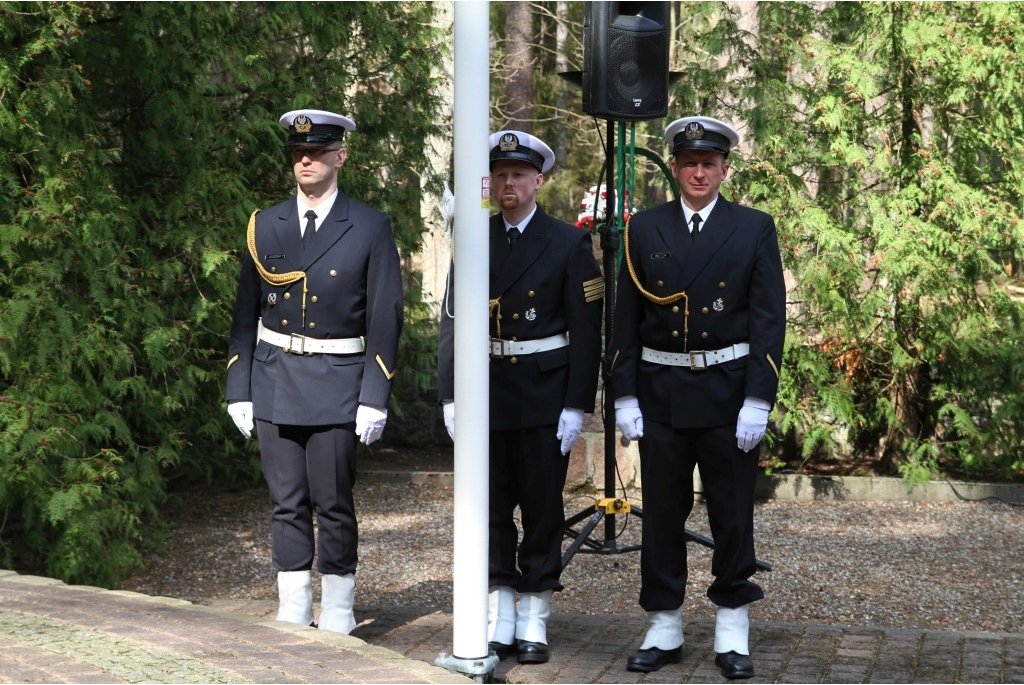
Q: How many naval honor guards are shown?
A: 3